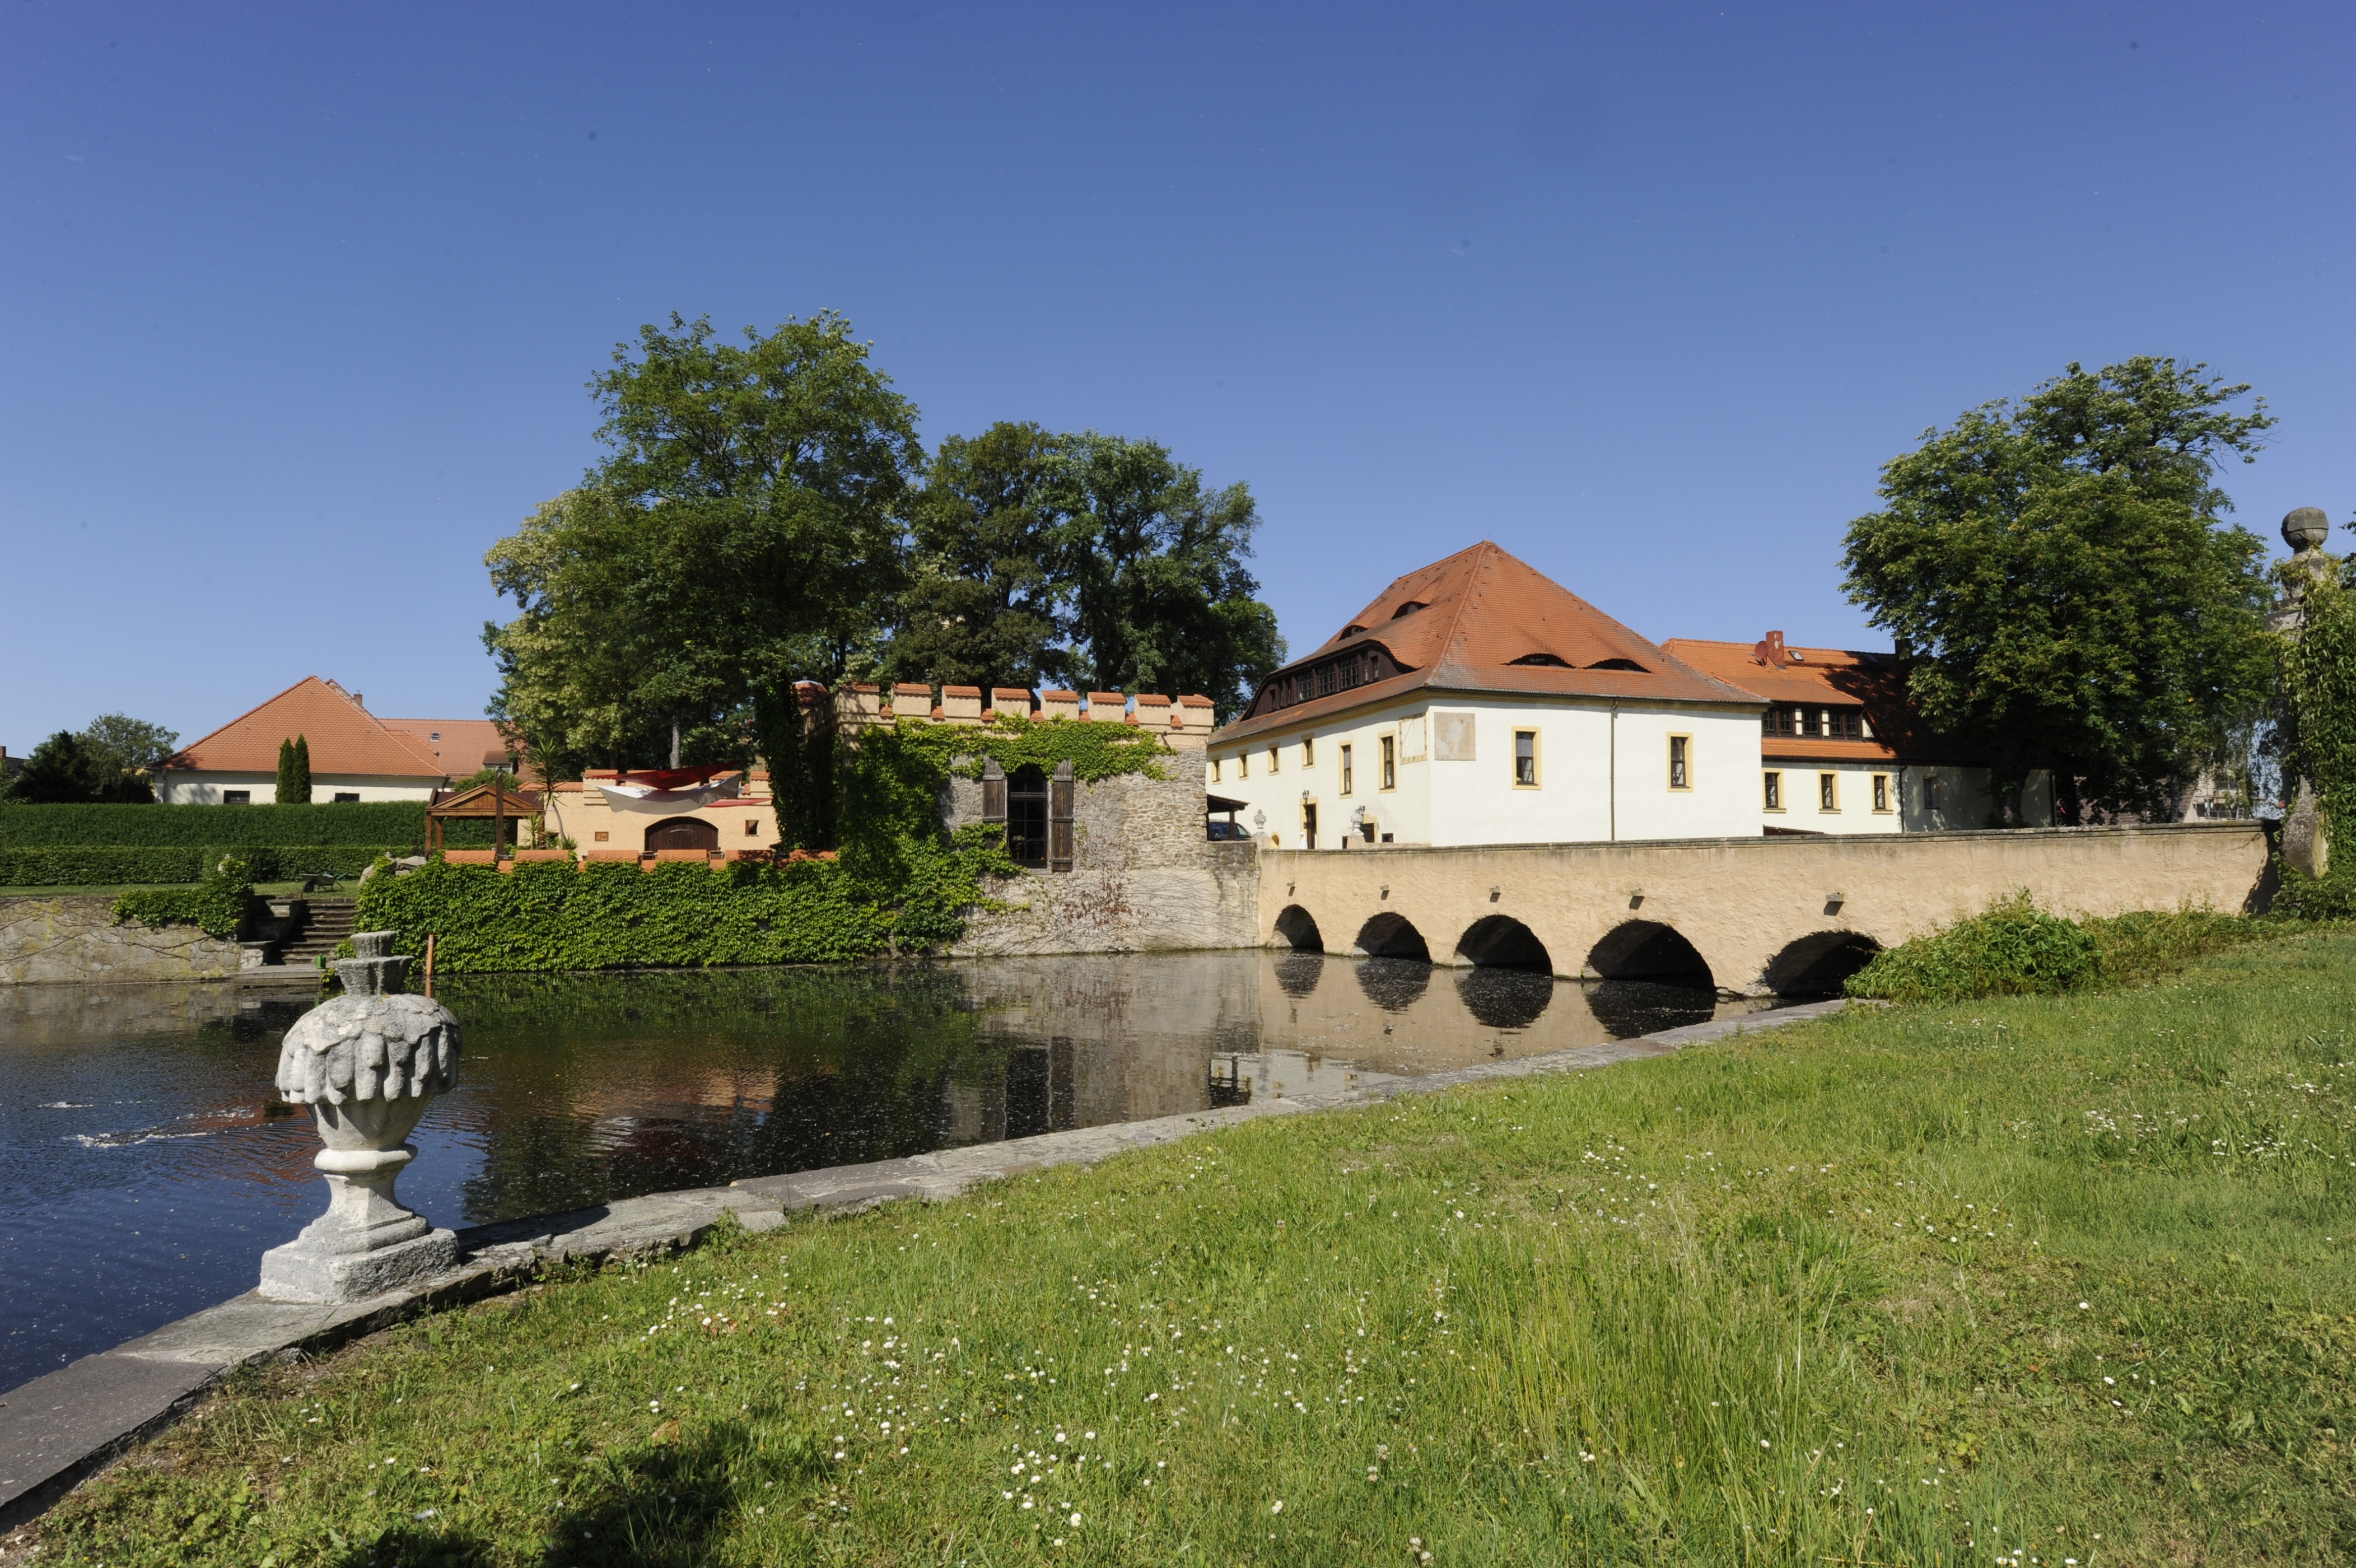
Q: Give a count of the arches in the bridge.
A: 5